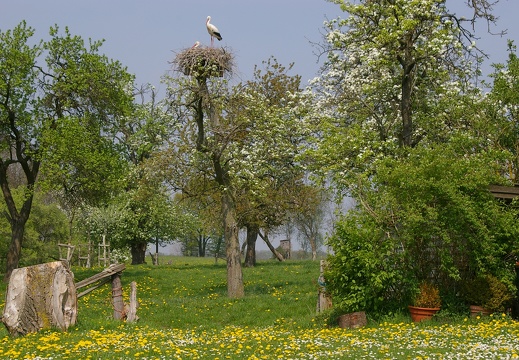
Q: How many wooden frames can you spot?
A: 3